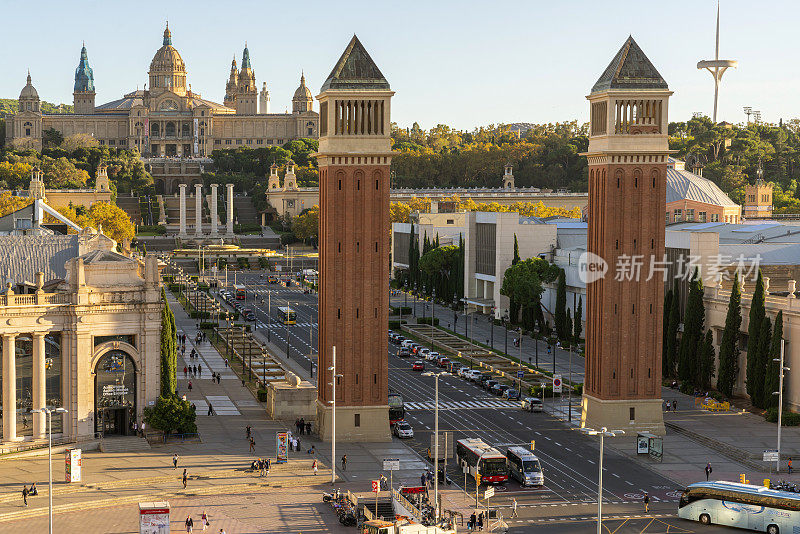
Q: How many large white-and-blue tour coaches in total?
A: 1